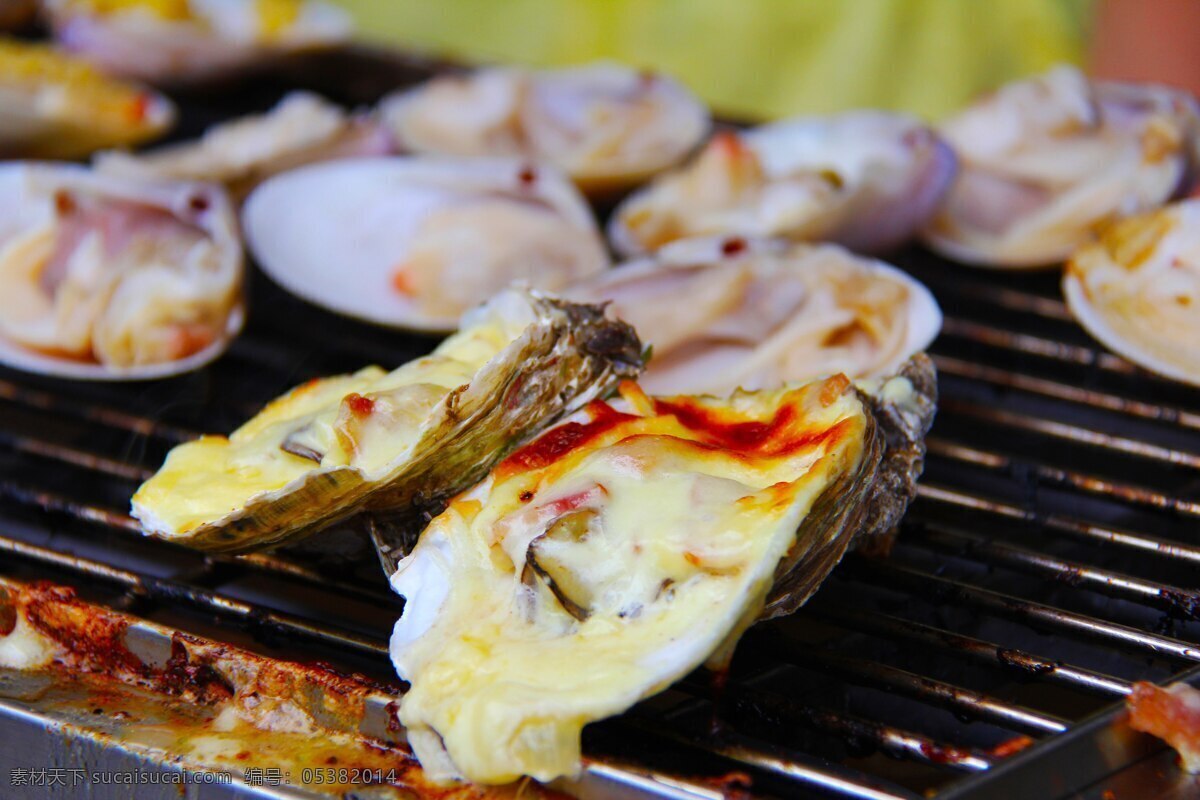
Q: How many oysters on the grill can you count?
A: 2